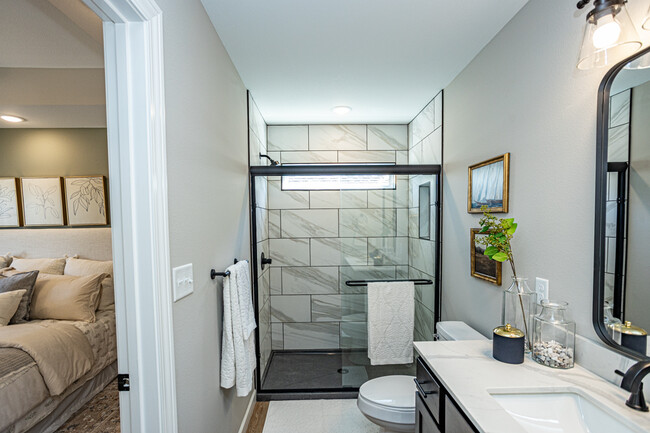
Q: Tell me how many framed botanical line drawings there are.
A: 3